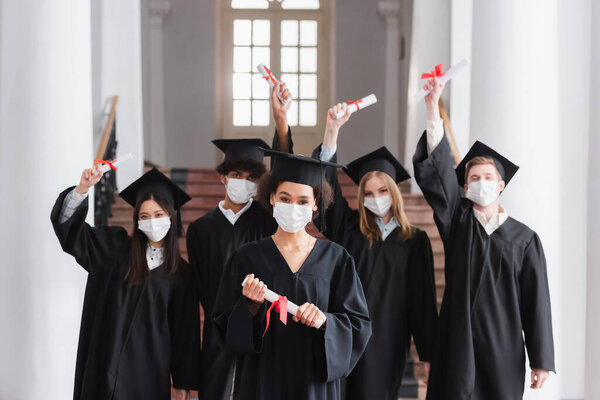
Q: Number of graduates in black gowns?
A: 5